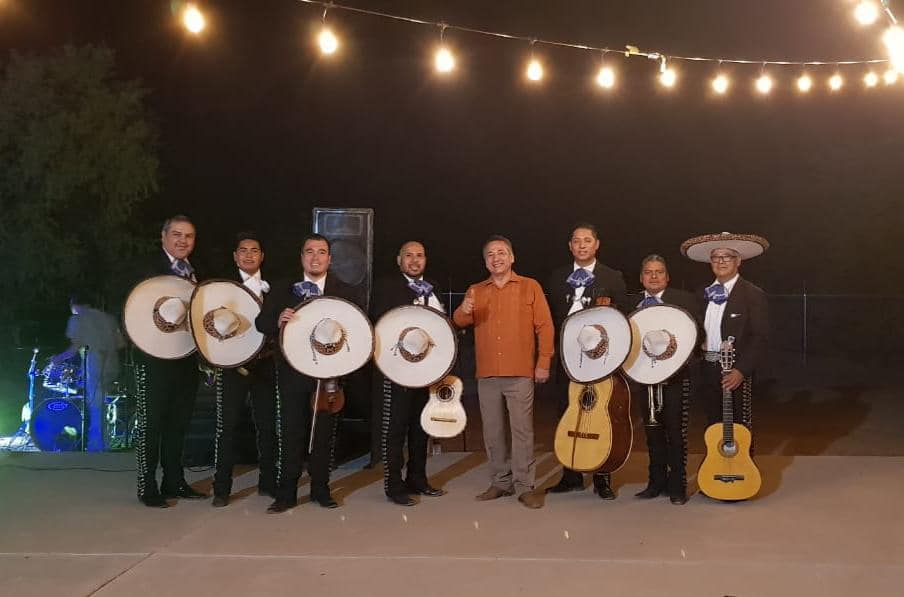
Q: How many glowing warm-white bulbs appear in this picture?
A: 14